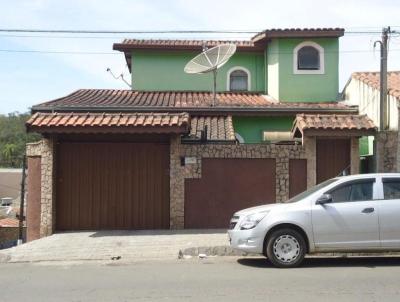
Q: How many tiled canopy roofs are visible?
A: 2